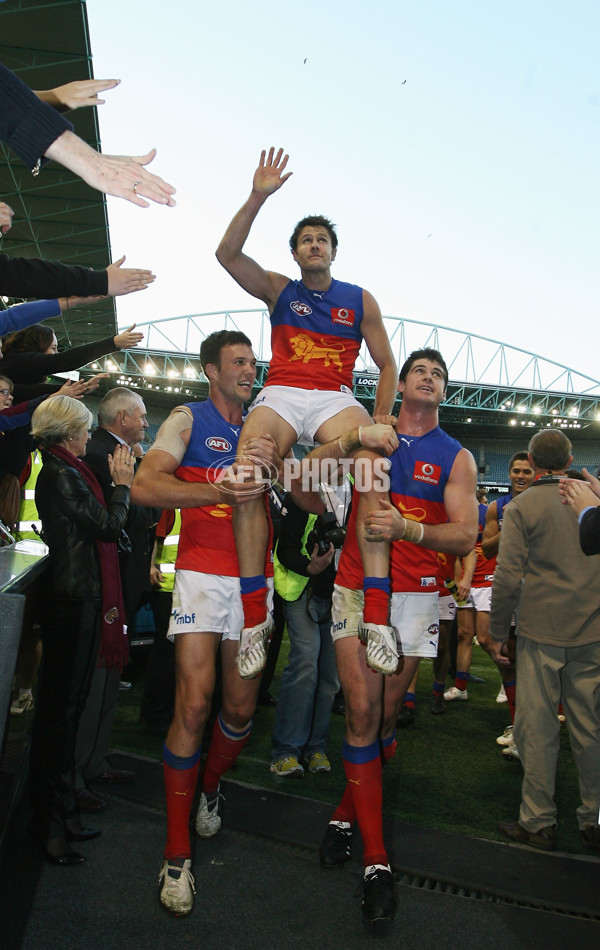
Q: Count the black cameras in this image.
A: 1